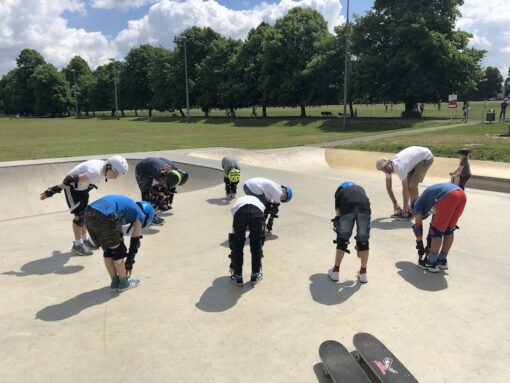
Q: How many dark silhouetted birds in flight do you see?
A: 0